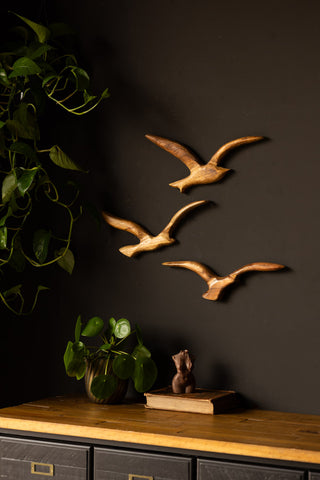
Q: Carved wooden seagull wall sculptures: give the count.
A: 3